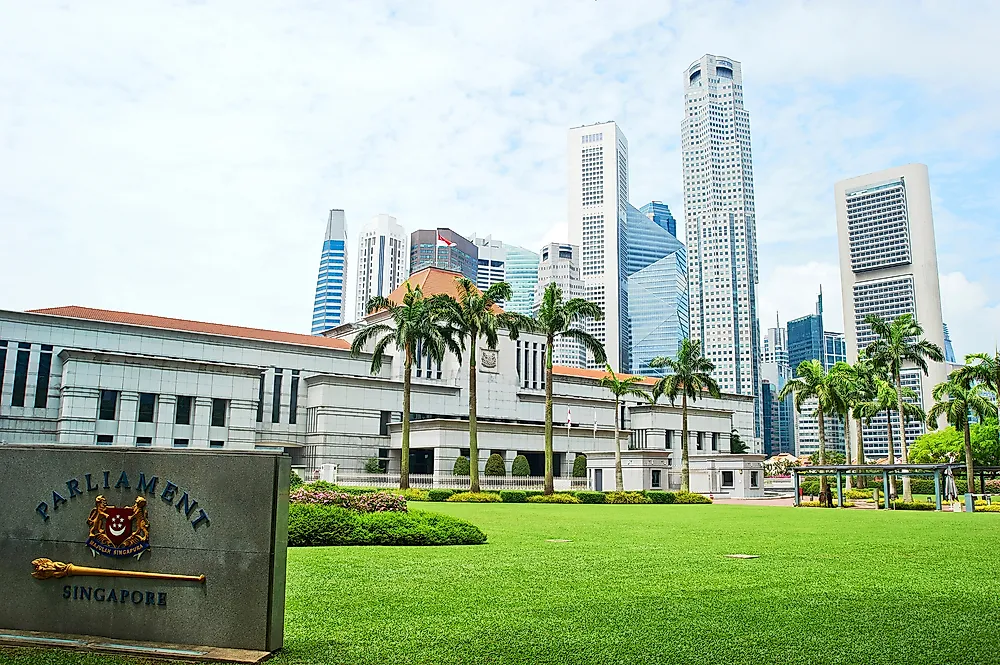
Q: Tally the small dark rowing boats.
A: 0